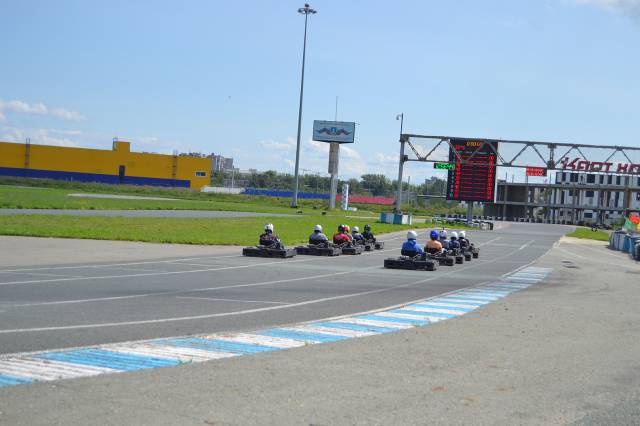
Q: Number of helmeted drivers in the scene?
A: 11